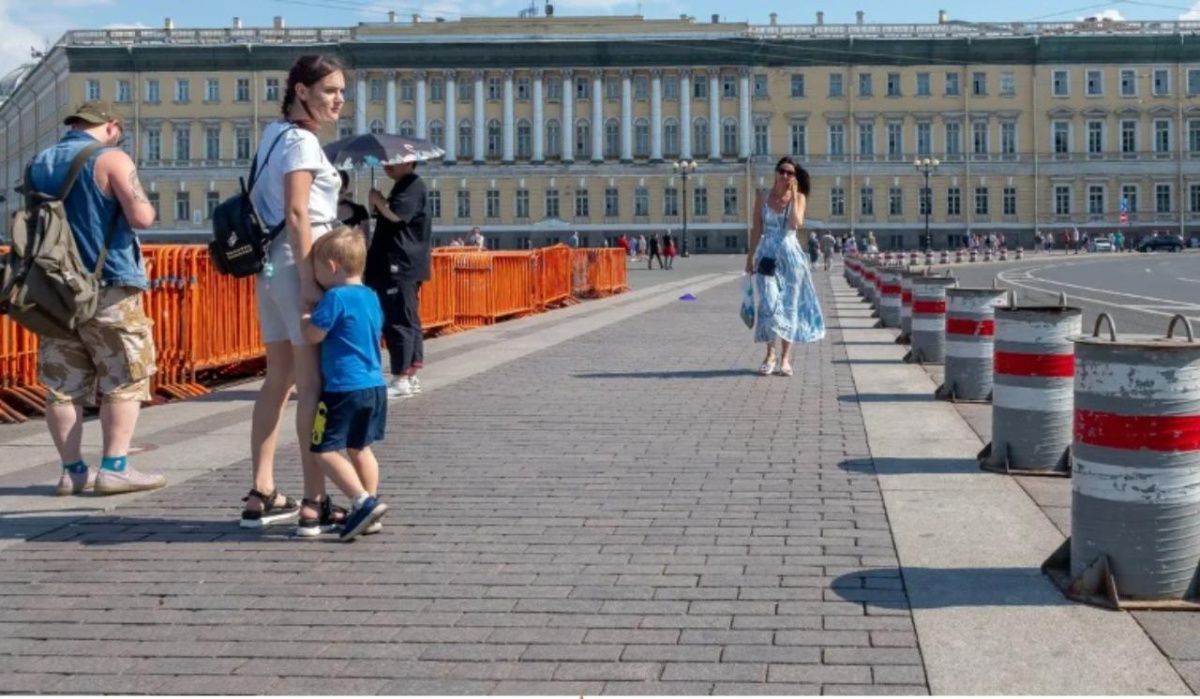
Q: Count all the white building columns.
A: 14